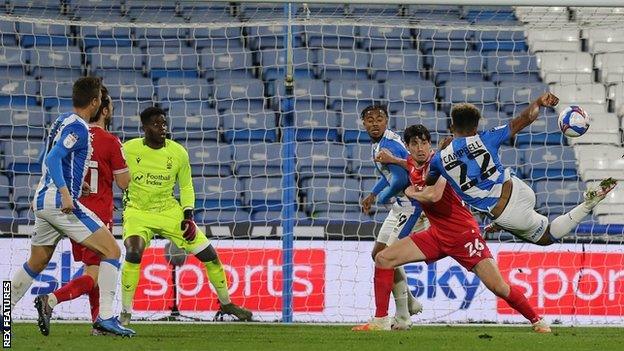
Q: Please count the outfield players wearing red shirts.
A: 2